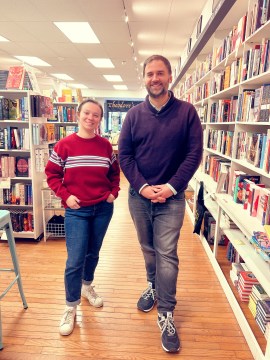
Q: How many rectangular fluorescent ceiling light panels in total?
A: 8